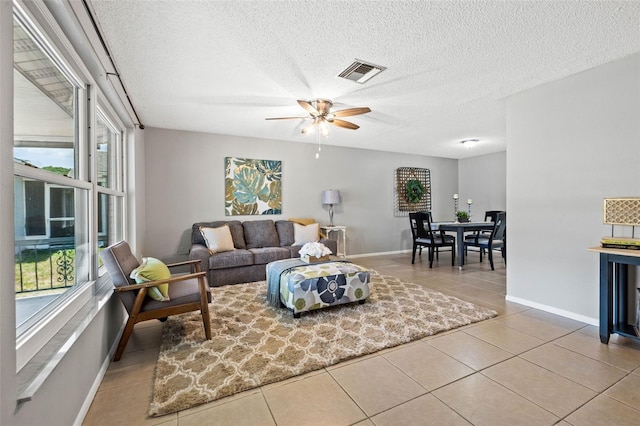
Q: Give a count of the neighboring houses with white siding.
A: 1